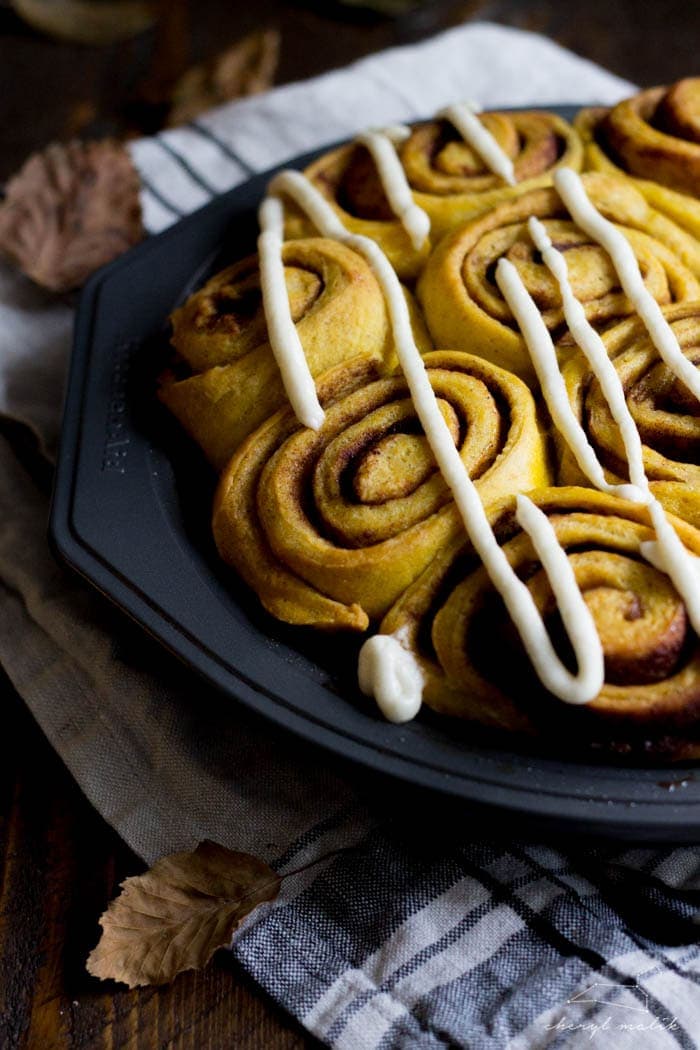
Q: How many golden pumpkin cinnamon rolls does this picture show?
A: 7